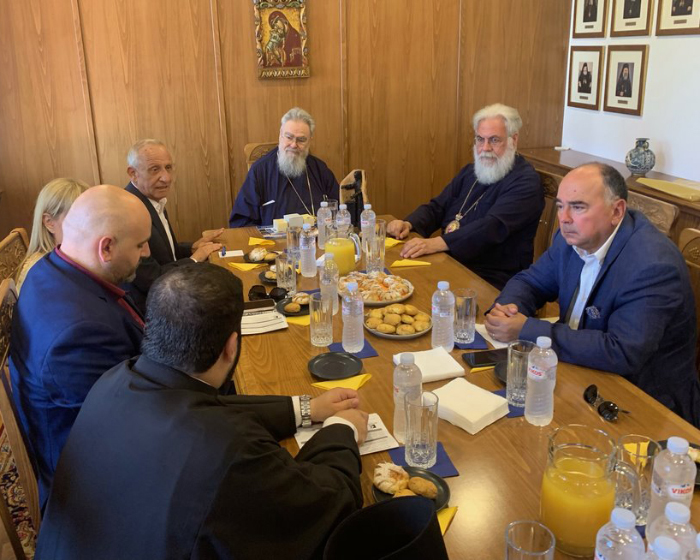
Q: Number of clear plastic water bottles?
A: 13